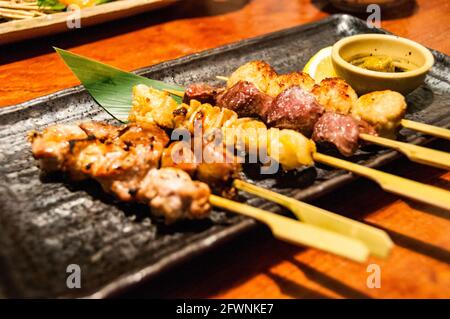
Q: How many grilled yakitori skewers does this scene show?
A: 5